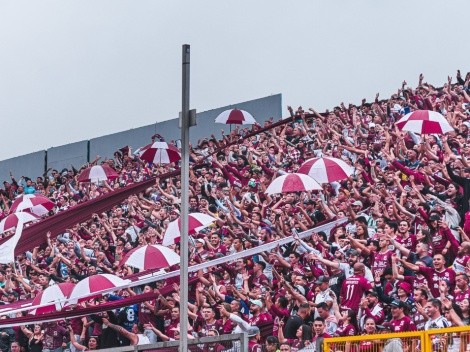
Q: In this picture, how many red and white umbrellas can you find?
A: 12